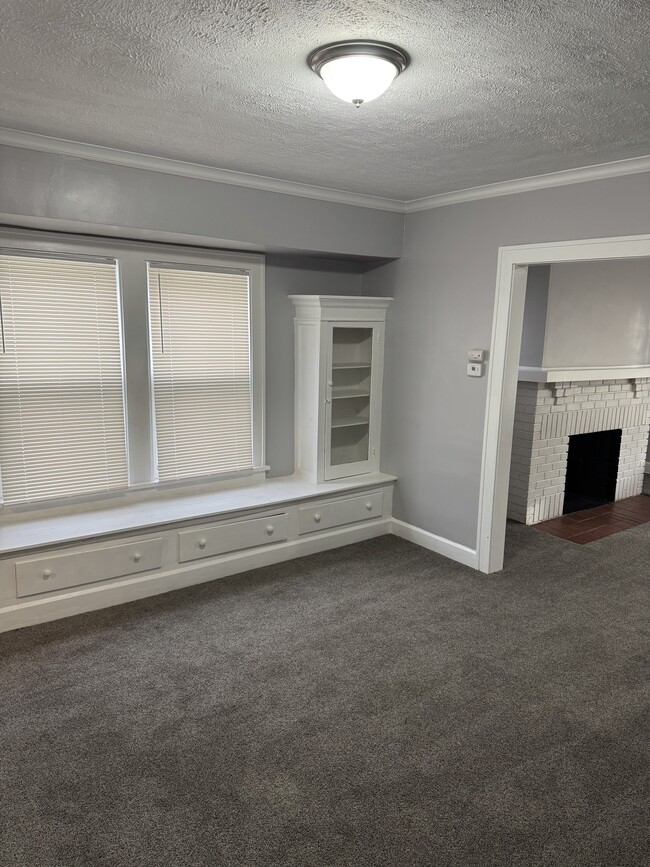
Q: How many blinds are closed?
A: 2